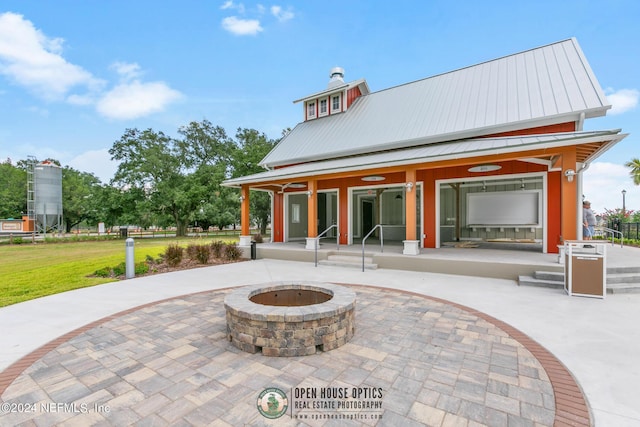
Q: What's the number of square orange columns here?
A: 4